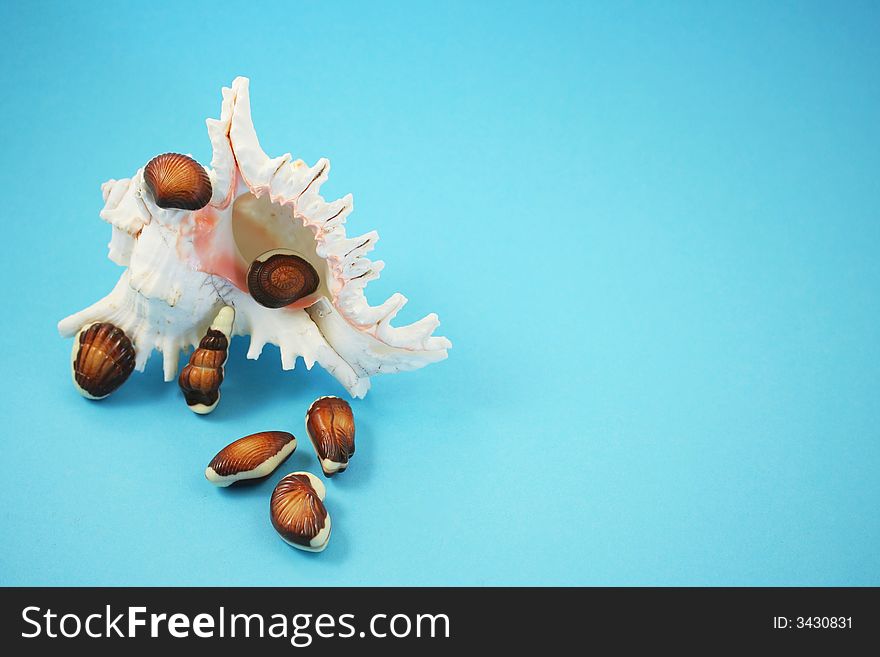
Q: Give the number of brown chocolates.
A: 7